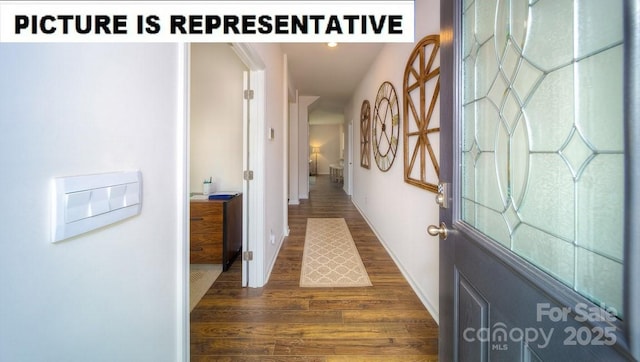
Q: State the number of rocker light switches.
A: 4